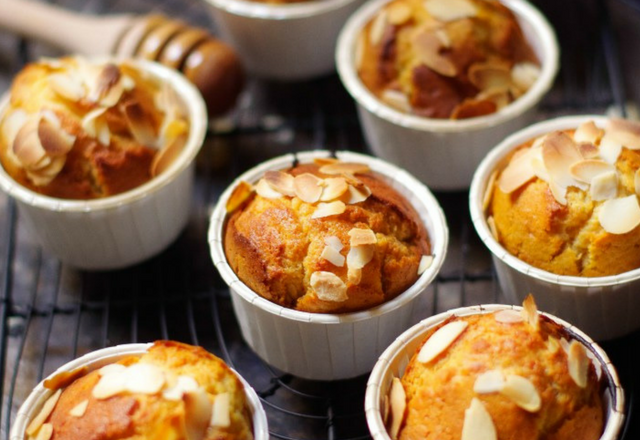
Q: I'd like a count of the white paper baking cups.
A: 7